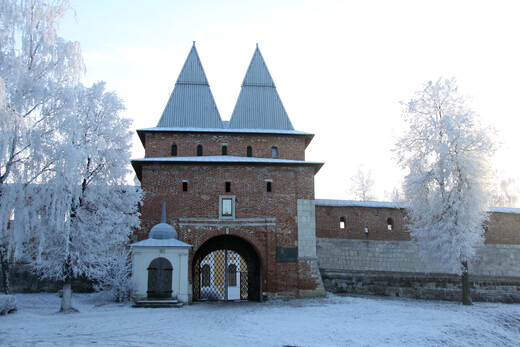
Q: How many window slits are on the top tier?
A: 5